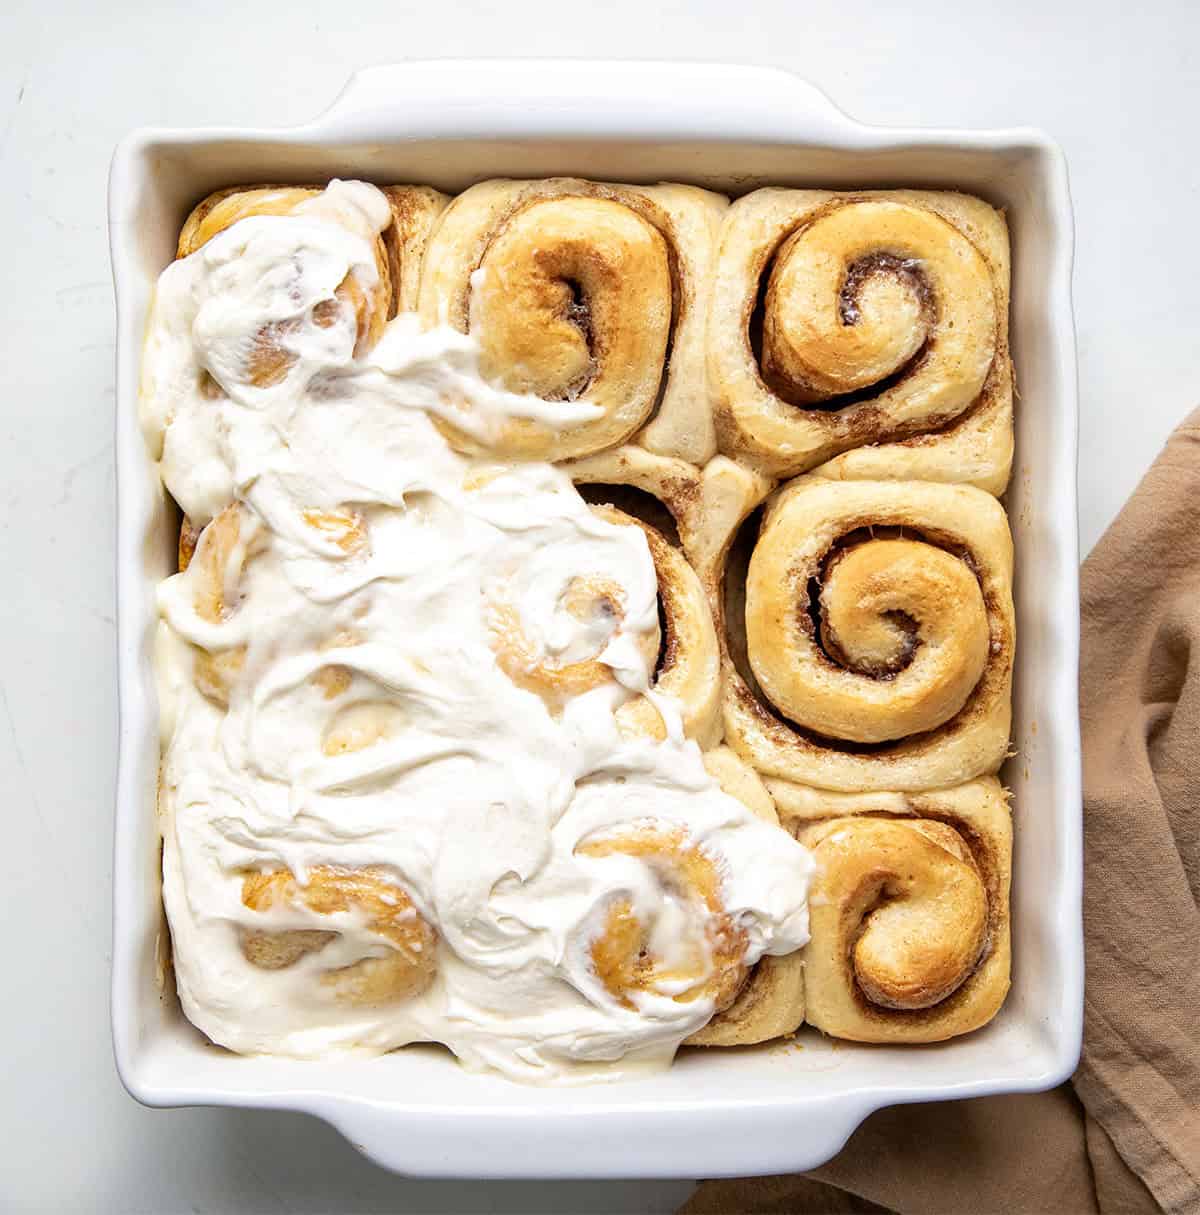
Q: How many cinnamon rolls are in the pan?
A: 9